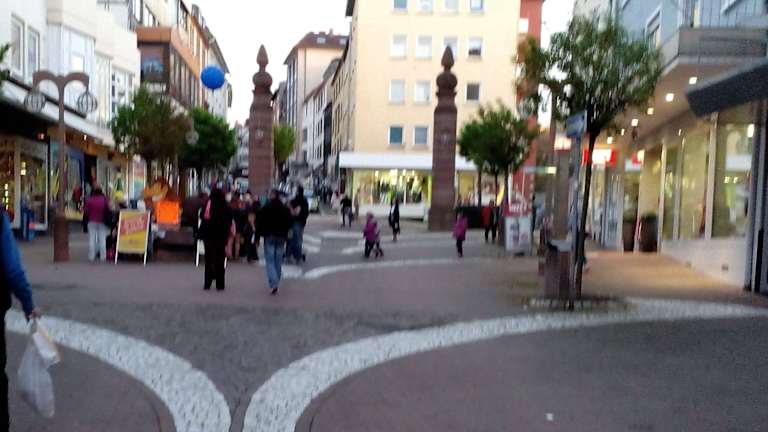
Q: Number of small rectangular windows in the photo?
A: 13